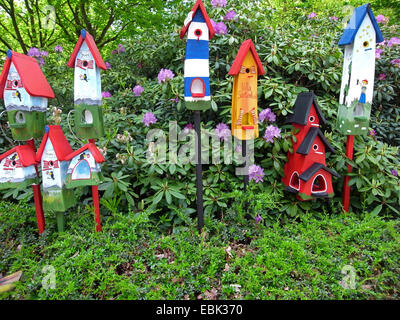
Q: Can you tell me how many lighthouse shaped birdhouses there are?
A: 1